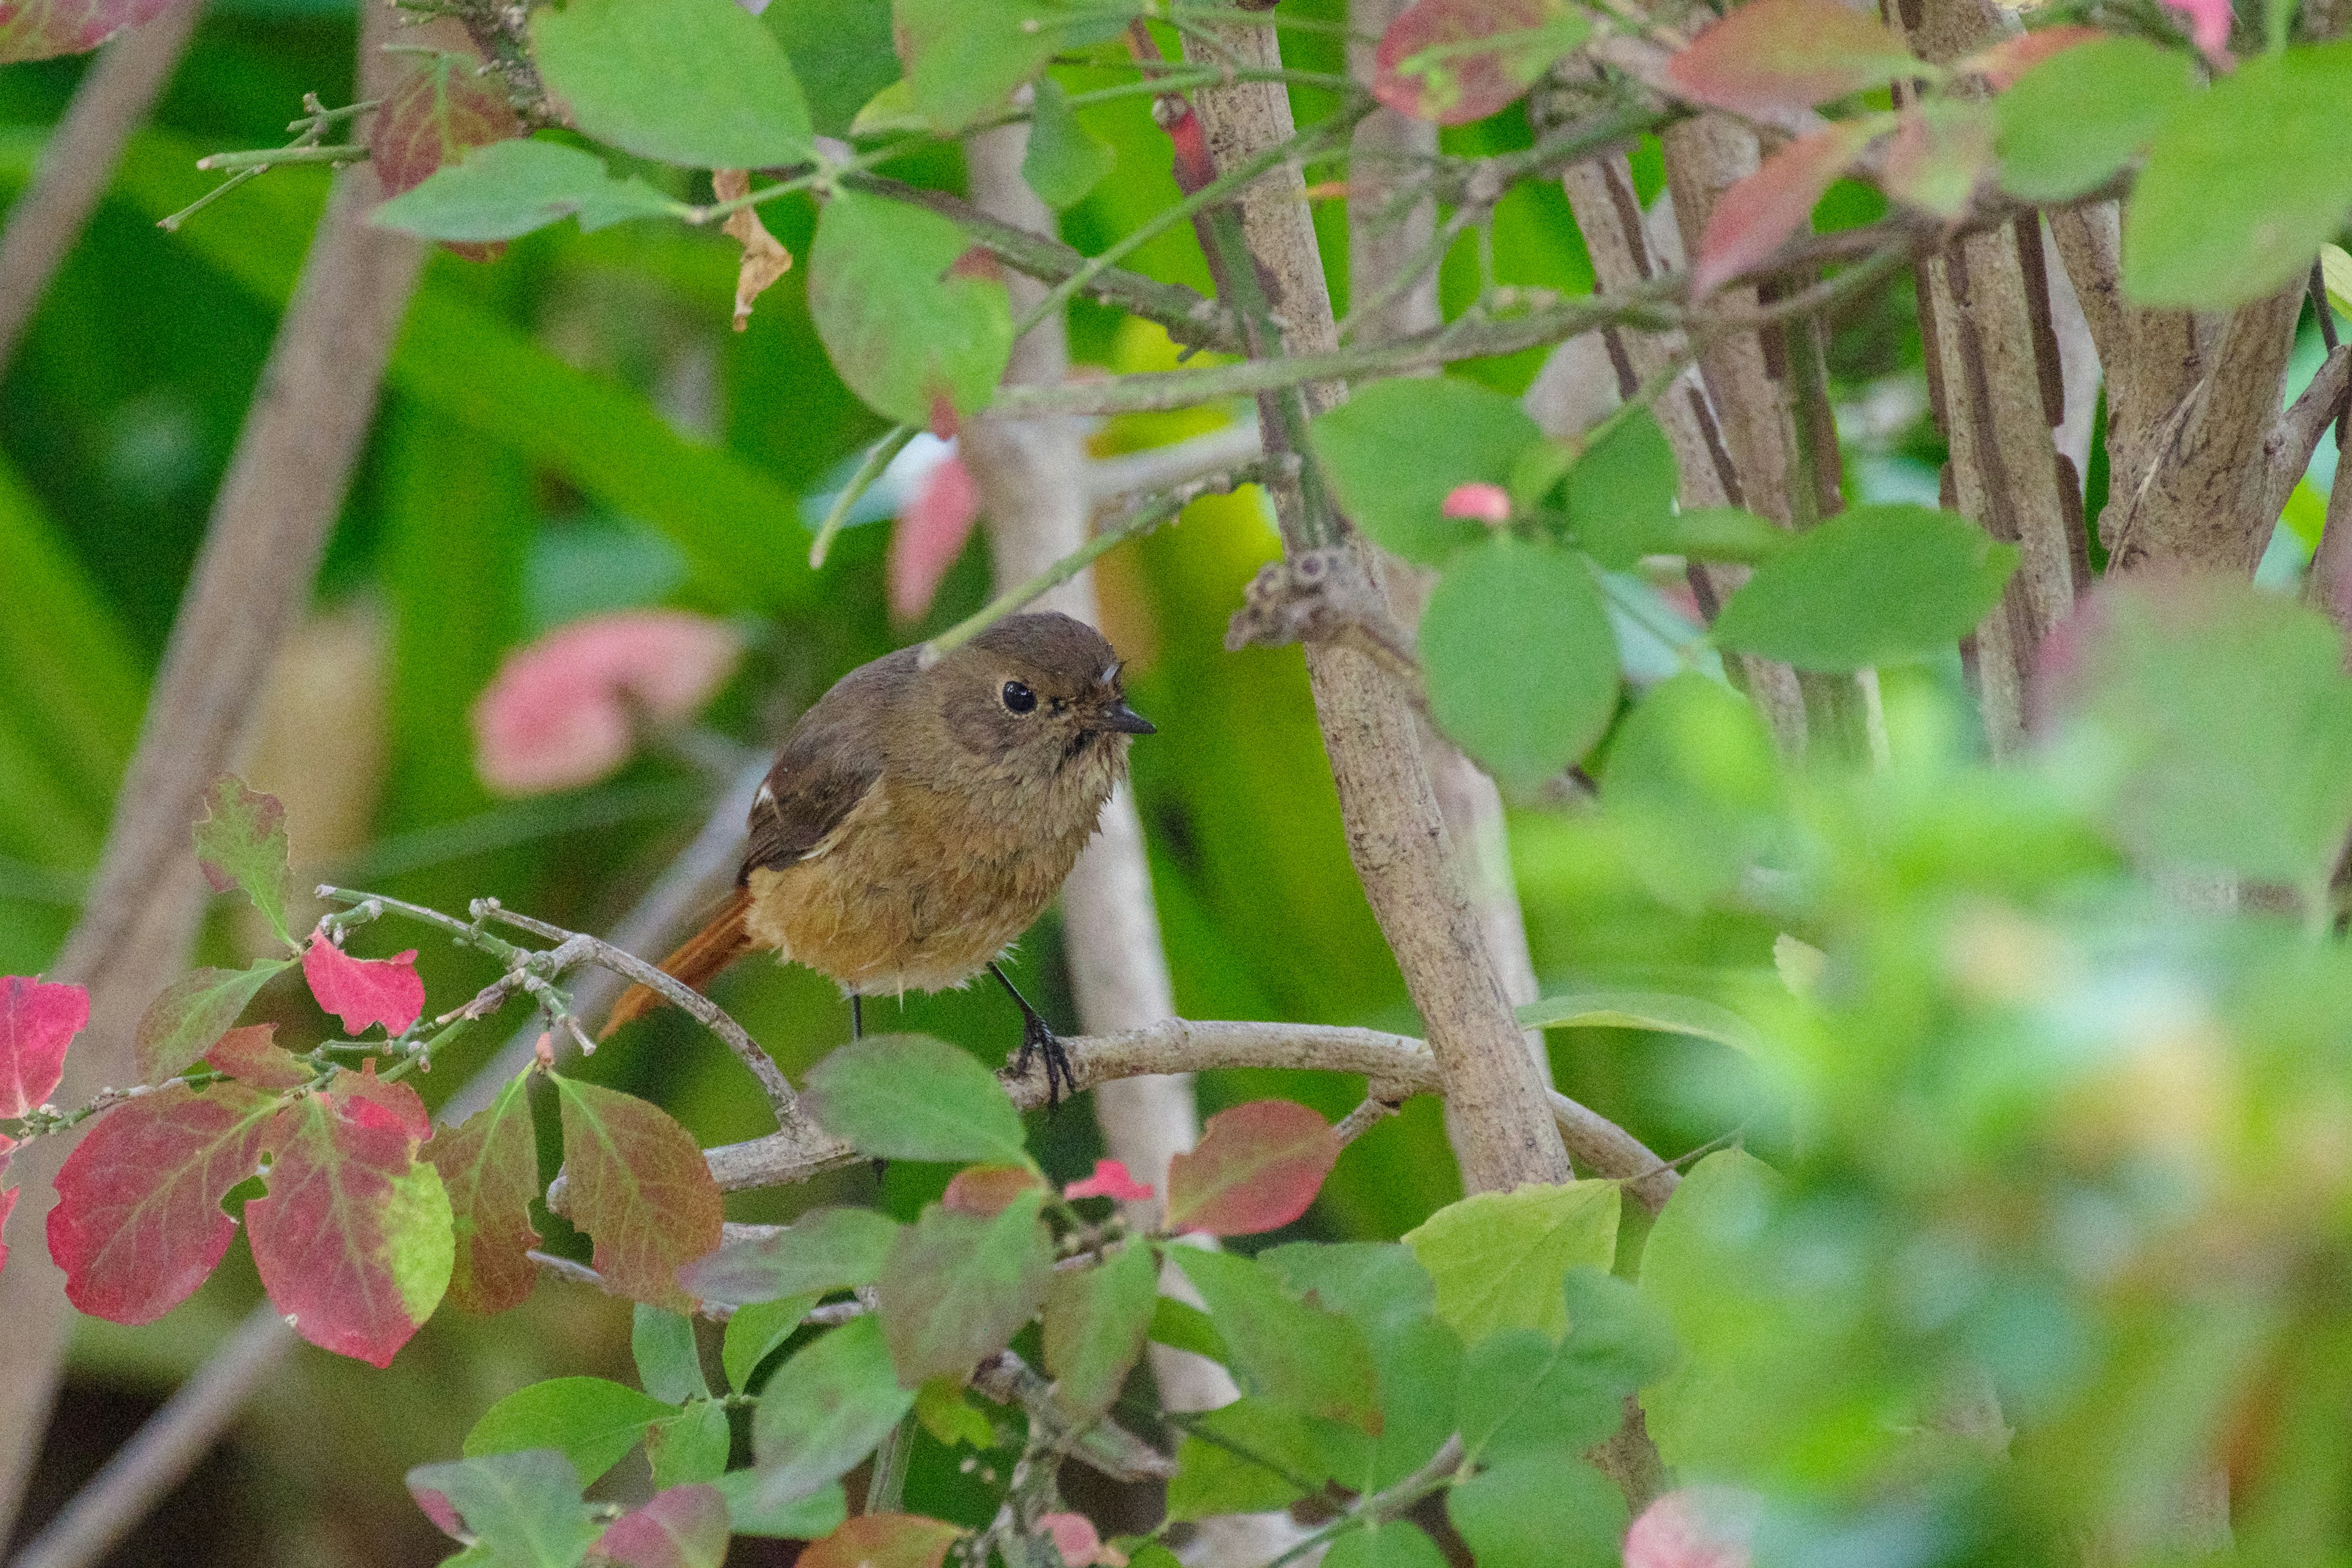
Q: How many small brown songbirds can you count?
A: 1